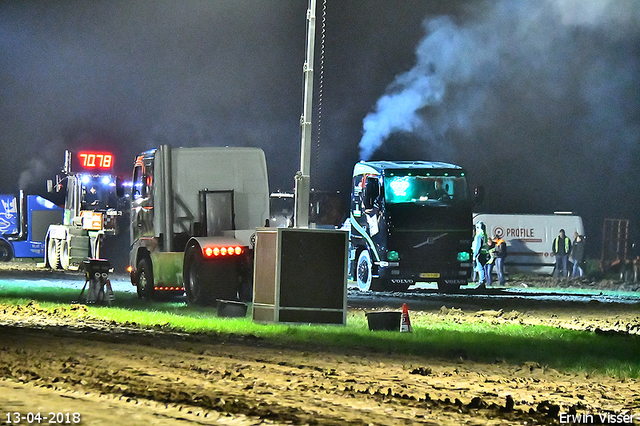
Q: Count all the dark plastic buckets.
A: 2